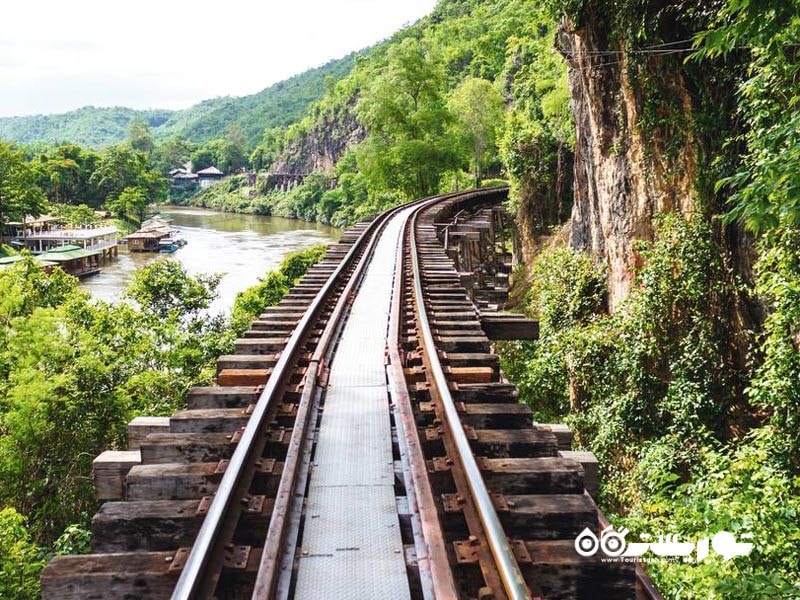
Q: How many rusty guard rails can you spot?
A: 2